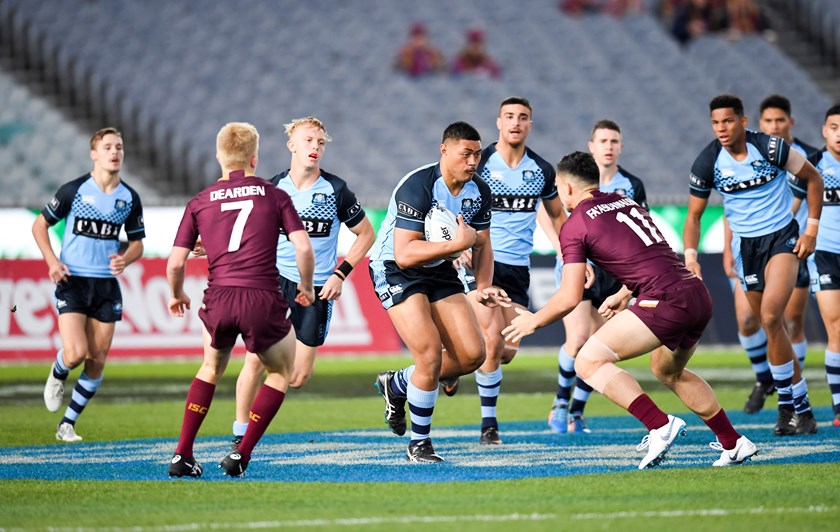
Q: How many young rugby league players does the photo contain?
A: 10